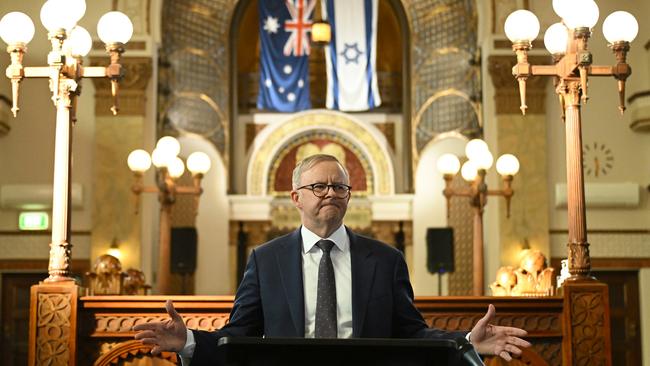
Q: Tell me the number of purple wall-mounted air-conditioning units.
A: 0